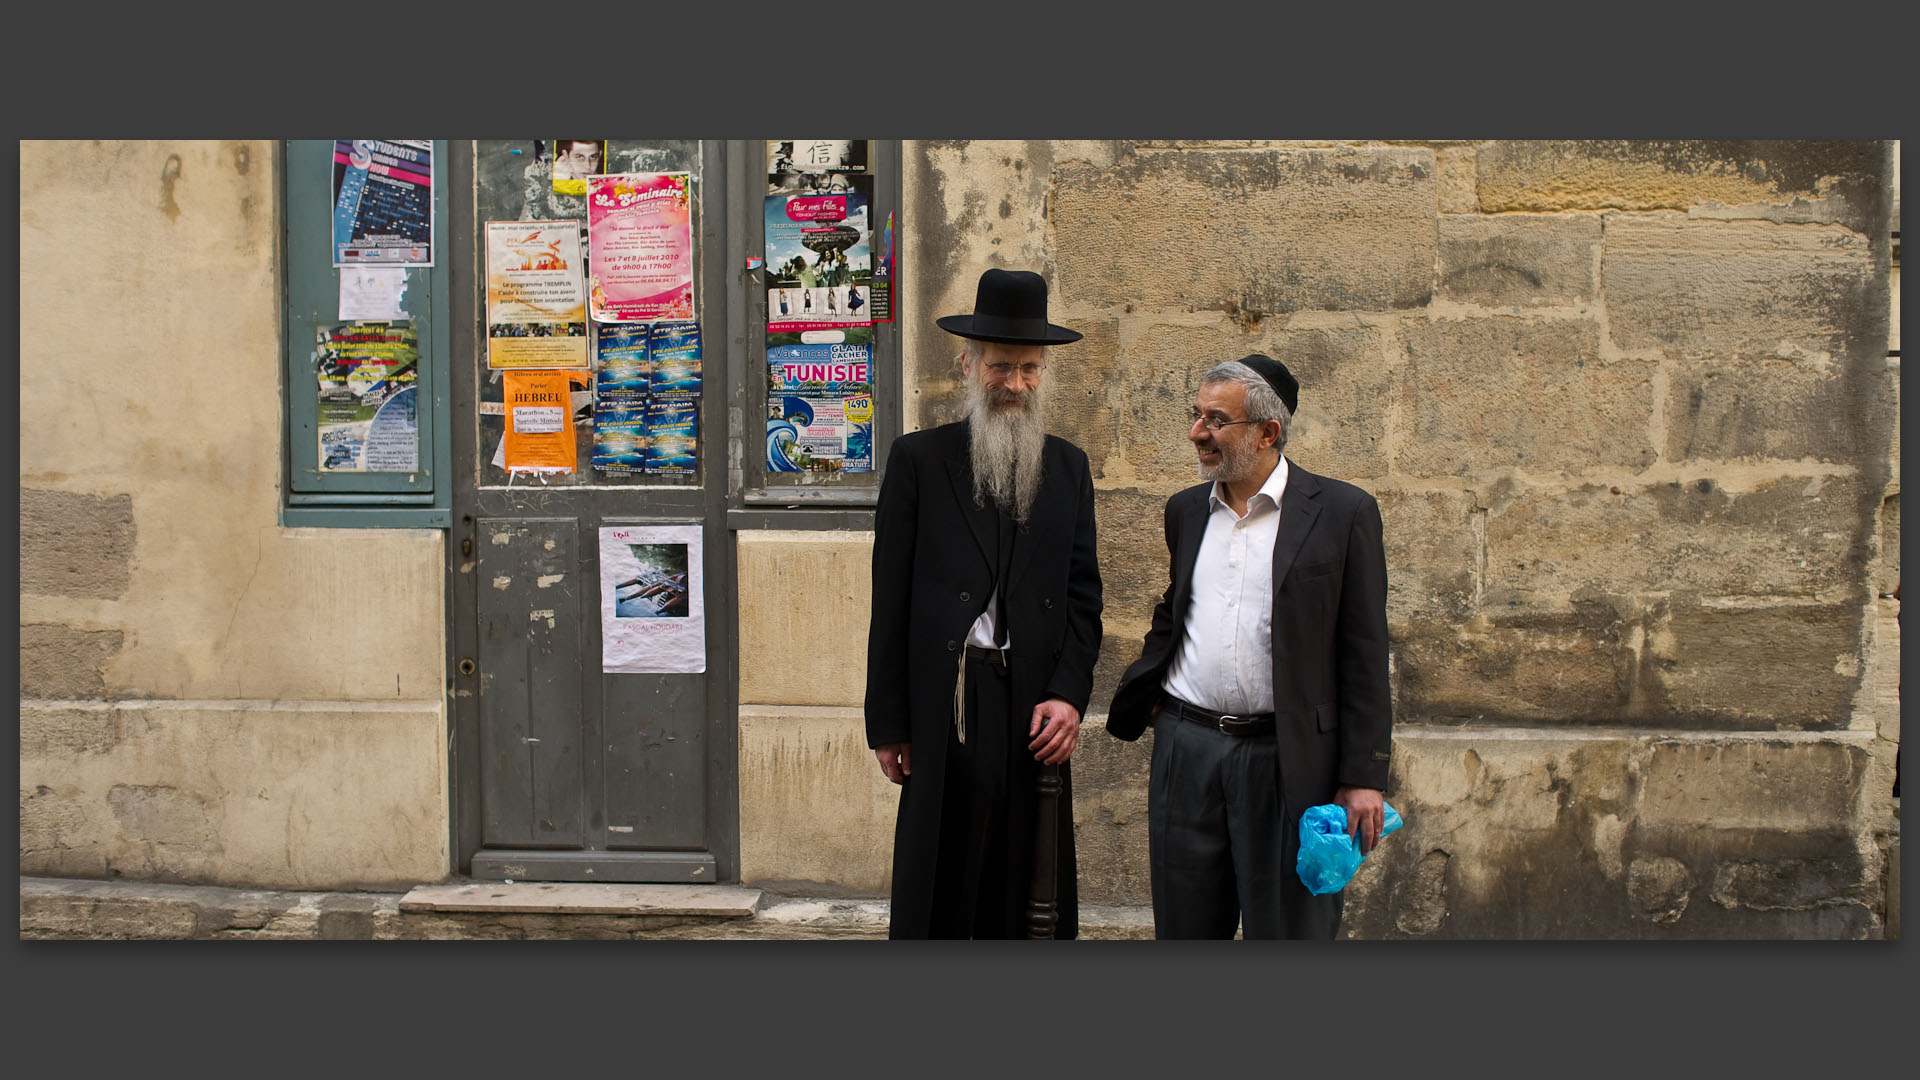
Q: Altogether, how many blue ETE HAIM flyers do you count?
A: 4